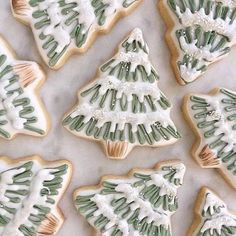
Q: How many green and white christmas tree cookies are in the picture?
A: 8